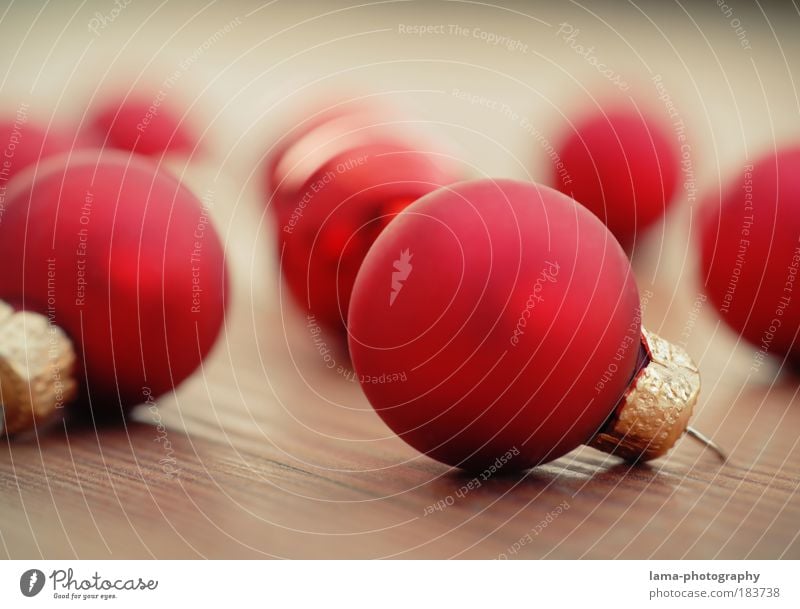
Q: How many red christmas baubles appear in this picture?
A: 8